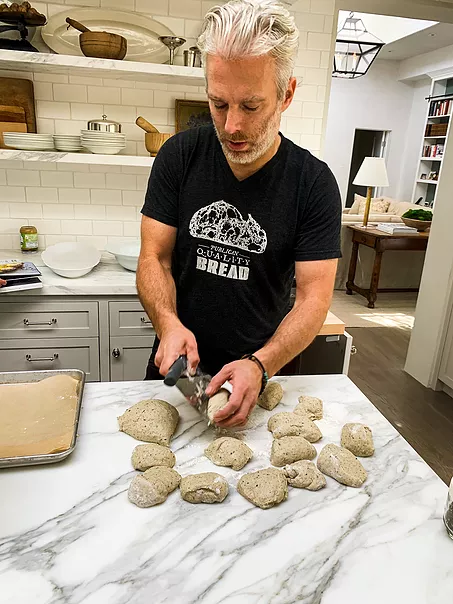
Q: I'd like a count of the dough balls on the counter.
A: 13